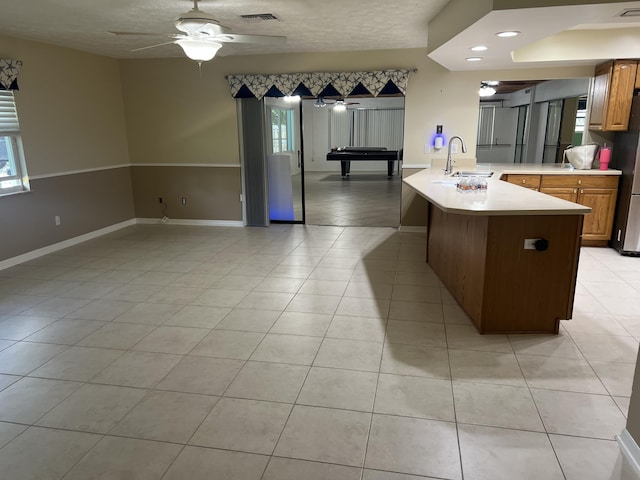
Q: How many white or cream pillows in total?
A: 0